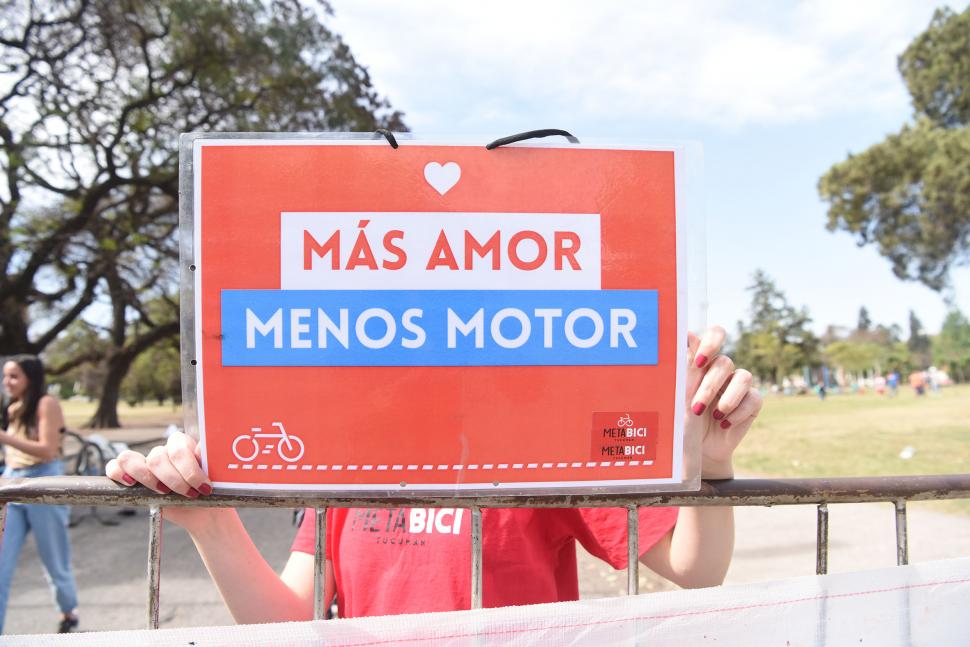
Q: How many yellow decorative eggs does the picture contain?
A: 0